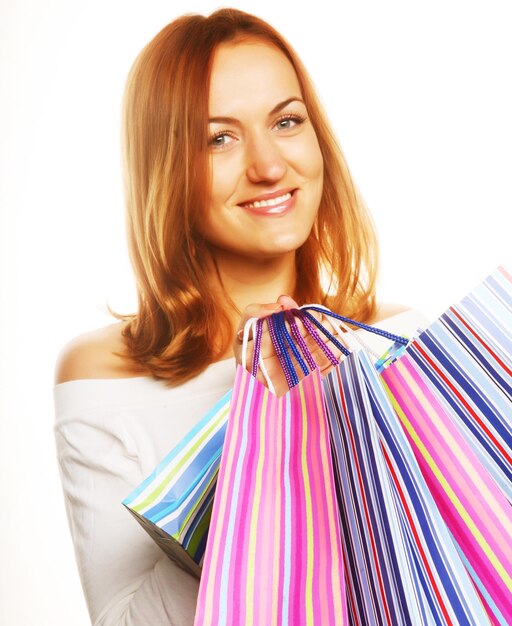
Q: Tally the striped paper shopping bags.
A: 5